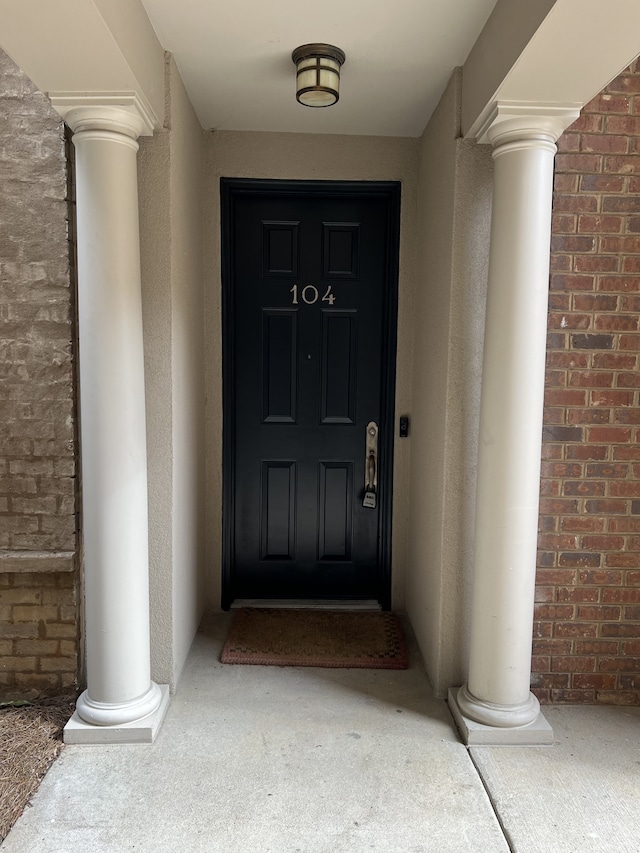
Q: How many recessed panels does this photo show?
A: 6